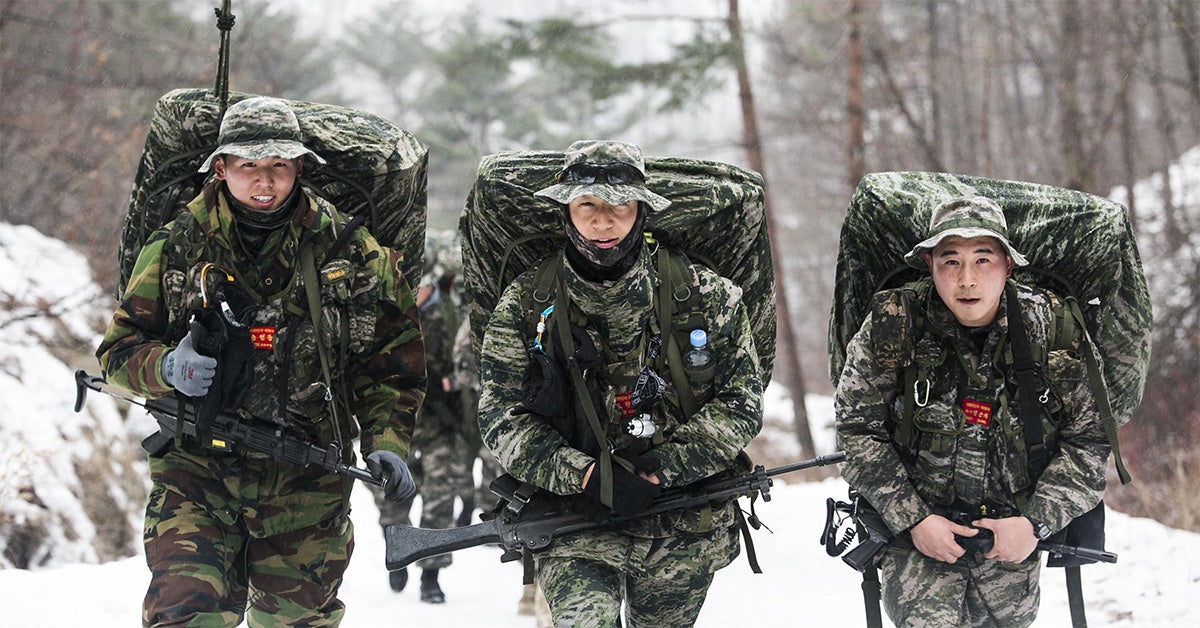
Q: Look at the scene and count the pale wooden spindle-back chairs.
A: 0